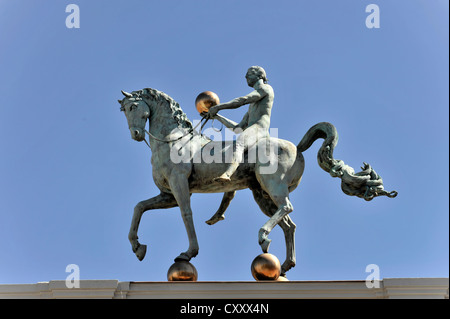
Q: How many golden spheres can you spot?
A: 4